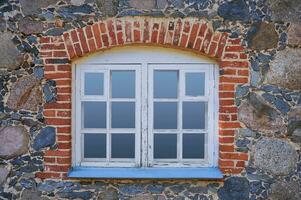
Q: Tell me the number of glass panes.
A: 12